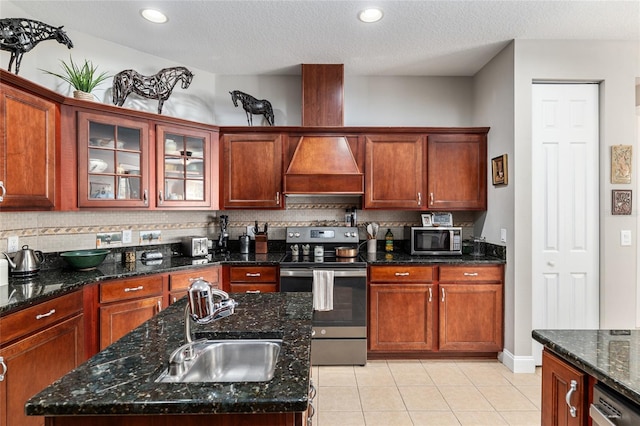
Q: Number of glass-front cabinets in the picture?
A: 2